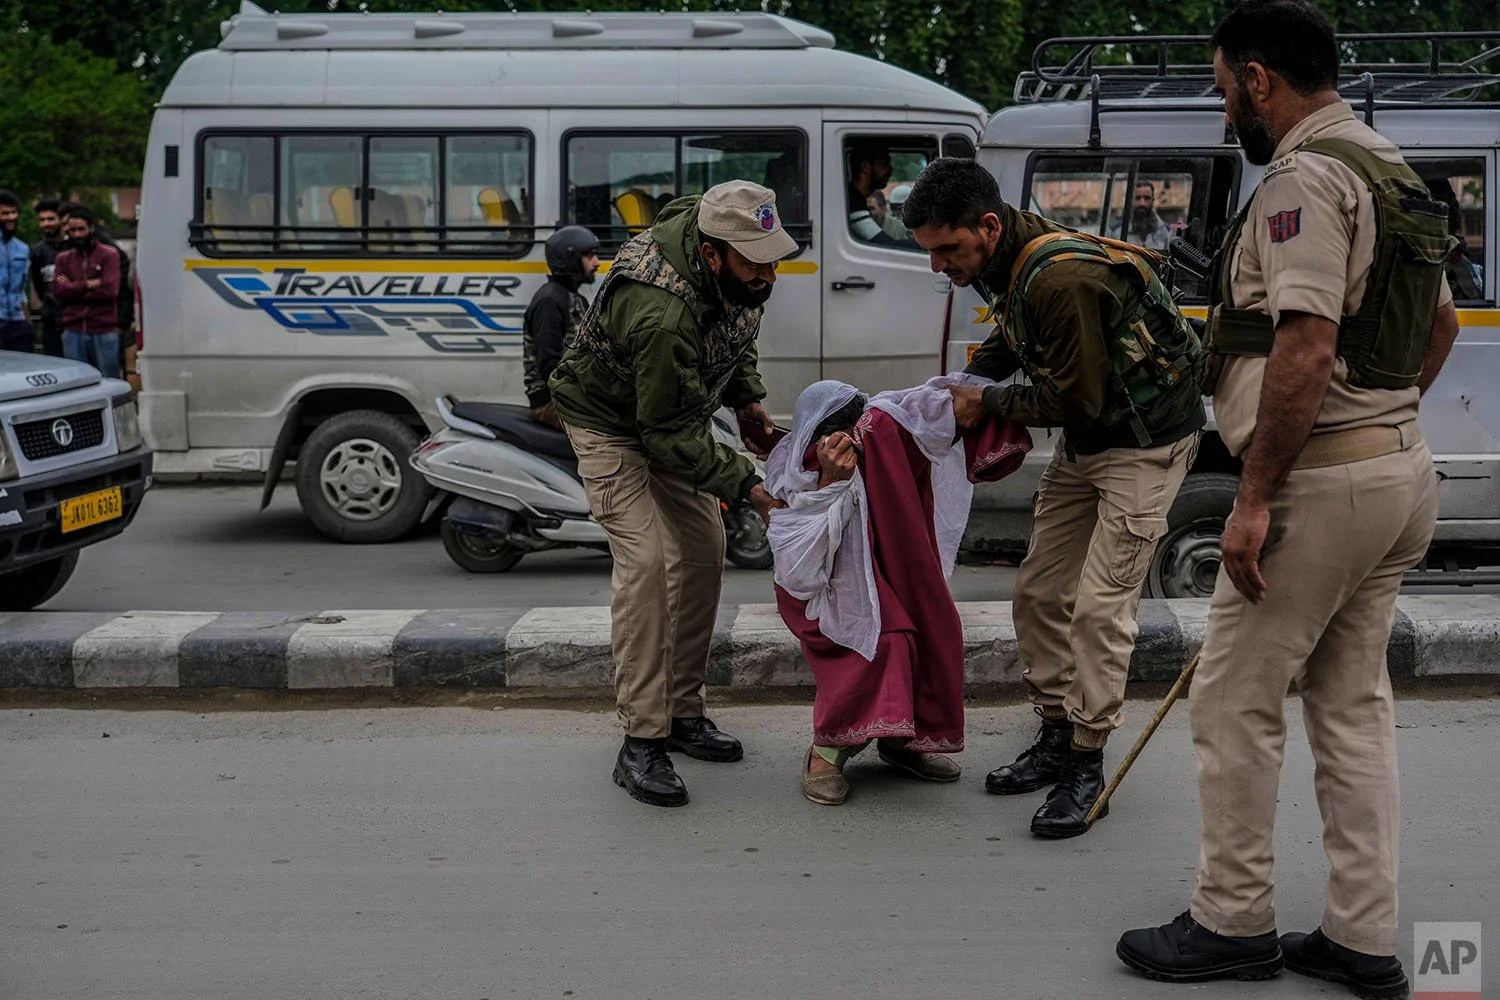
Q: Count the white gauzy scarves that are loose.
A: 1